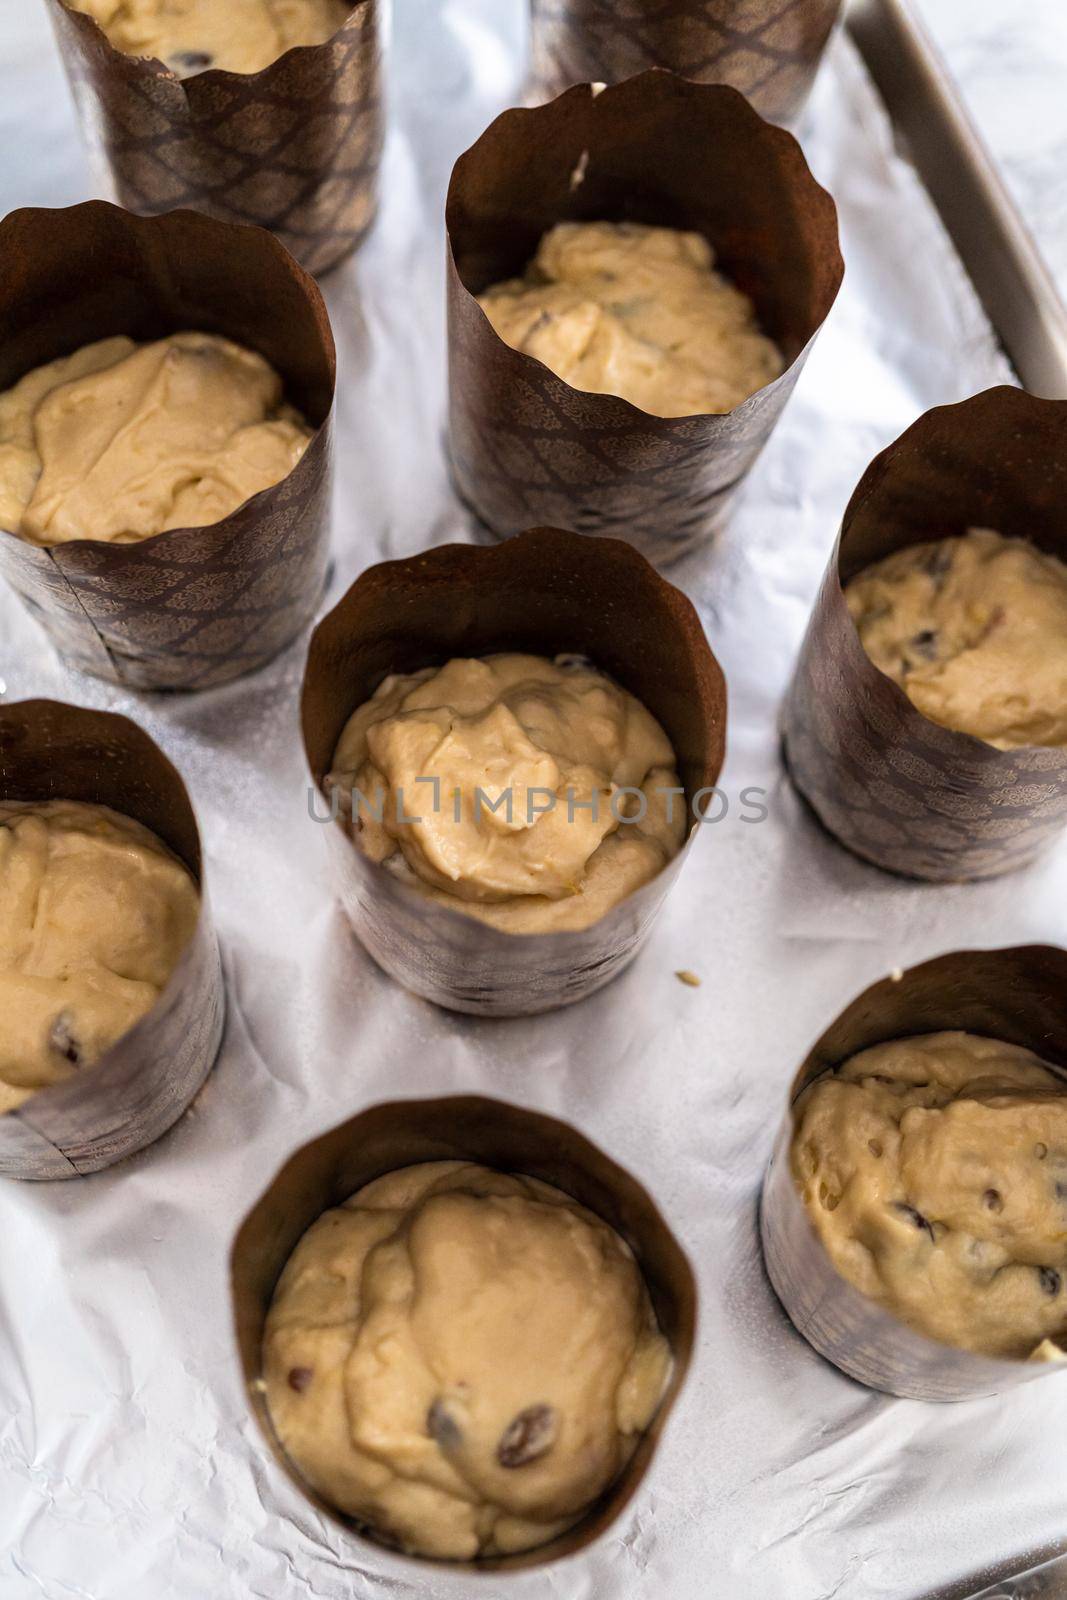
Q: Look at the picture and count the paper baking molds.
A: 9